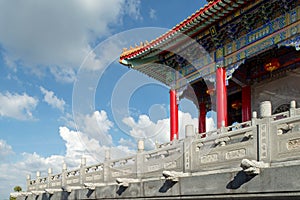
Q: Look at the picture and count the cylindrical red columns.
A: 4